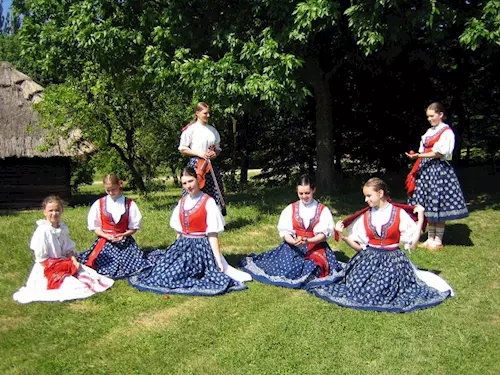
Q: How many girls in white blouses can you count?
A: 7